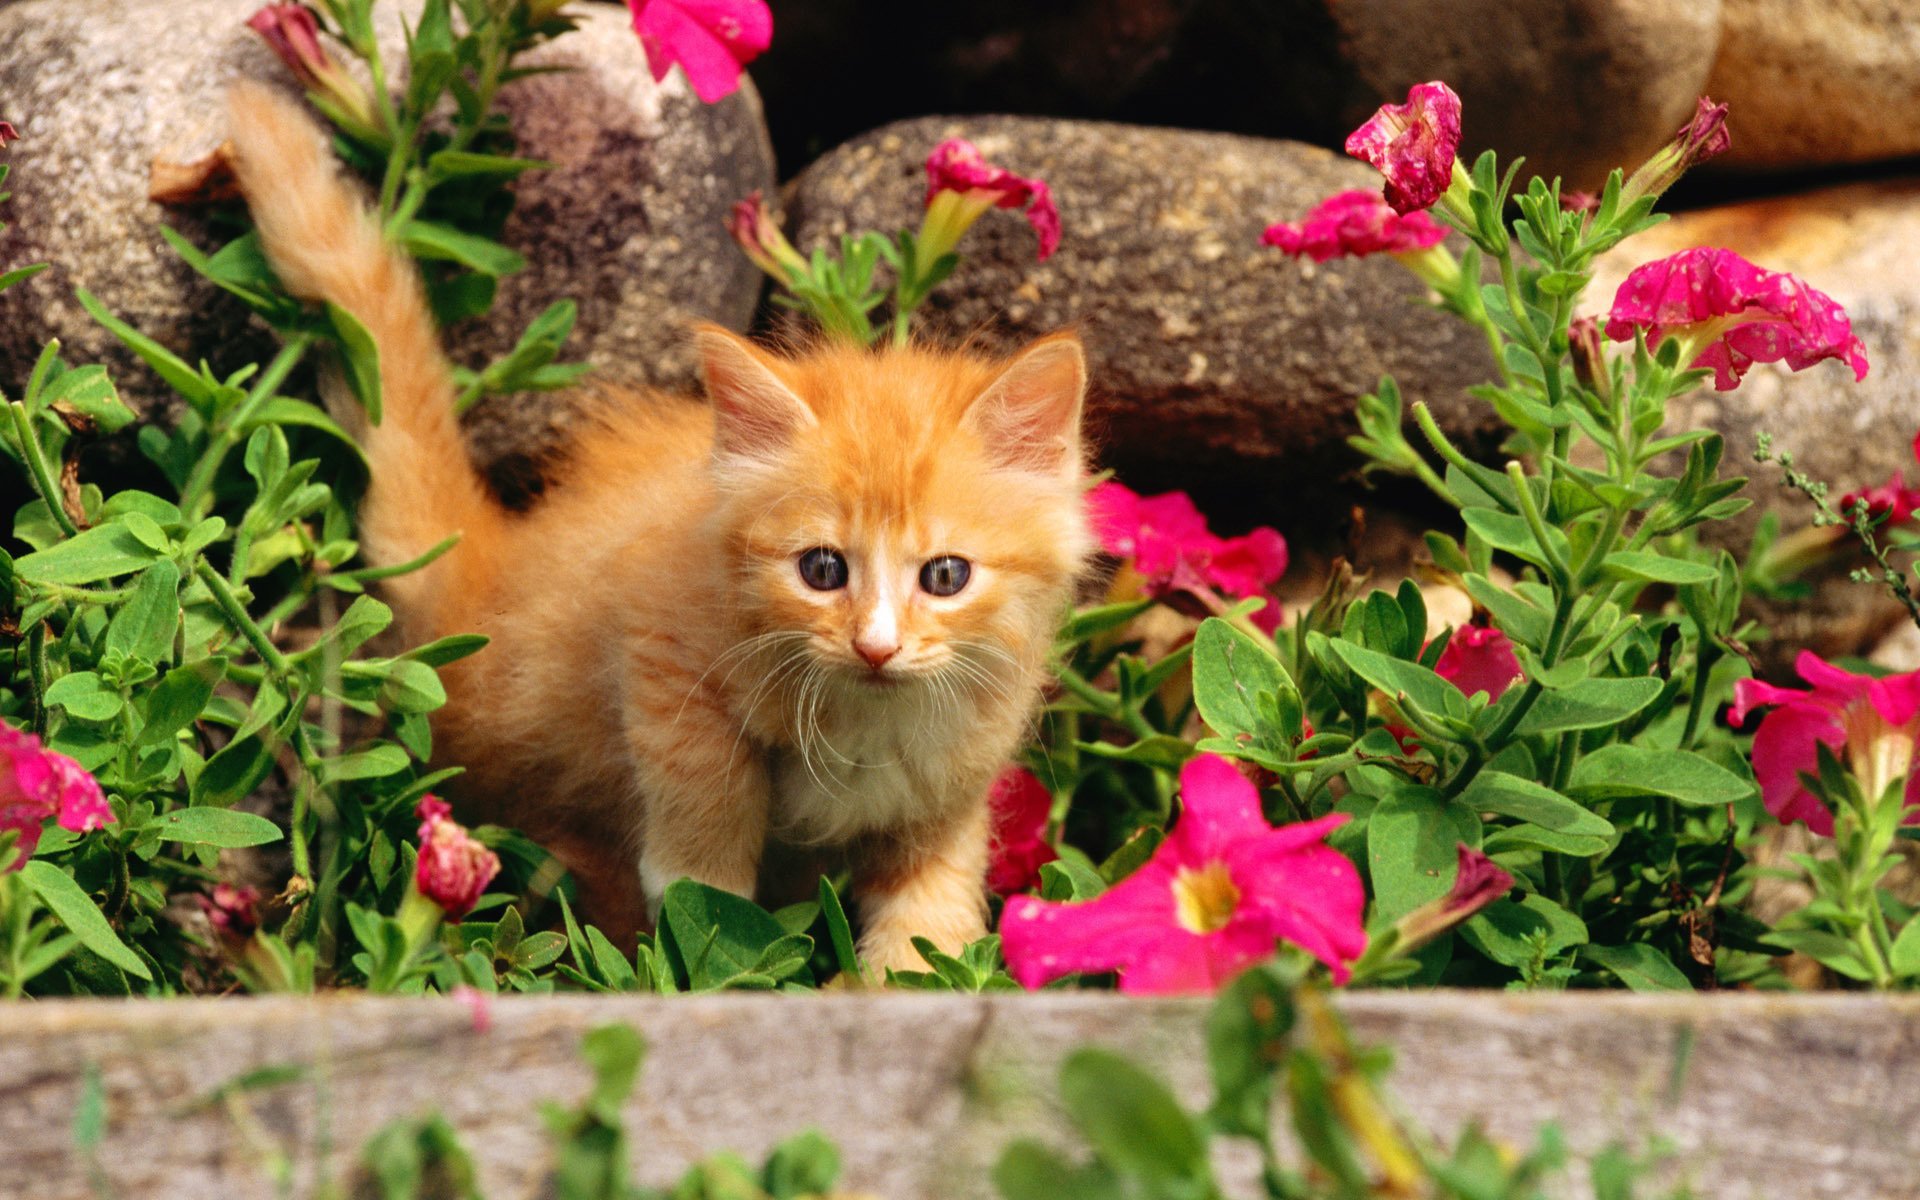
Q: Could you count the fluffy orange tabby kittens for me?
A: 1